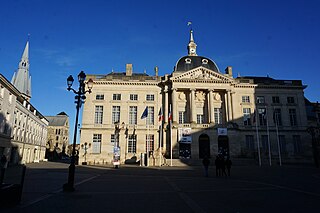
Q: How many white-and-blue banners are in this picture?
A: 2